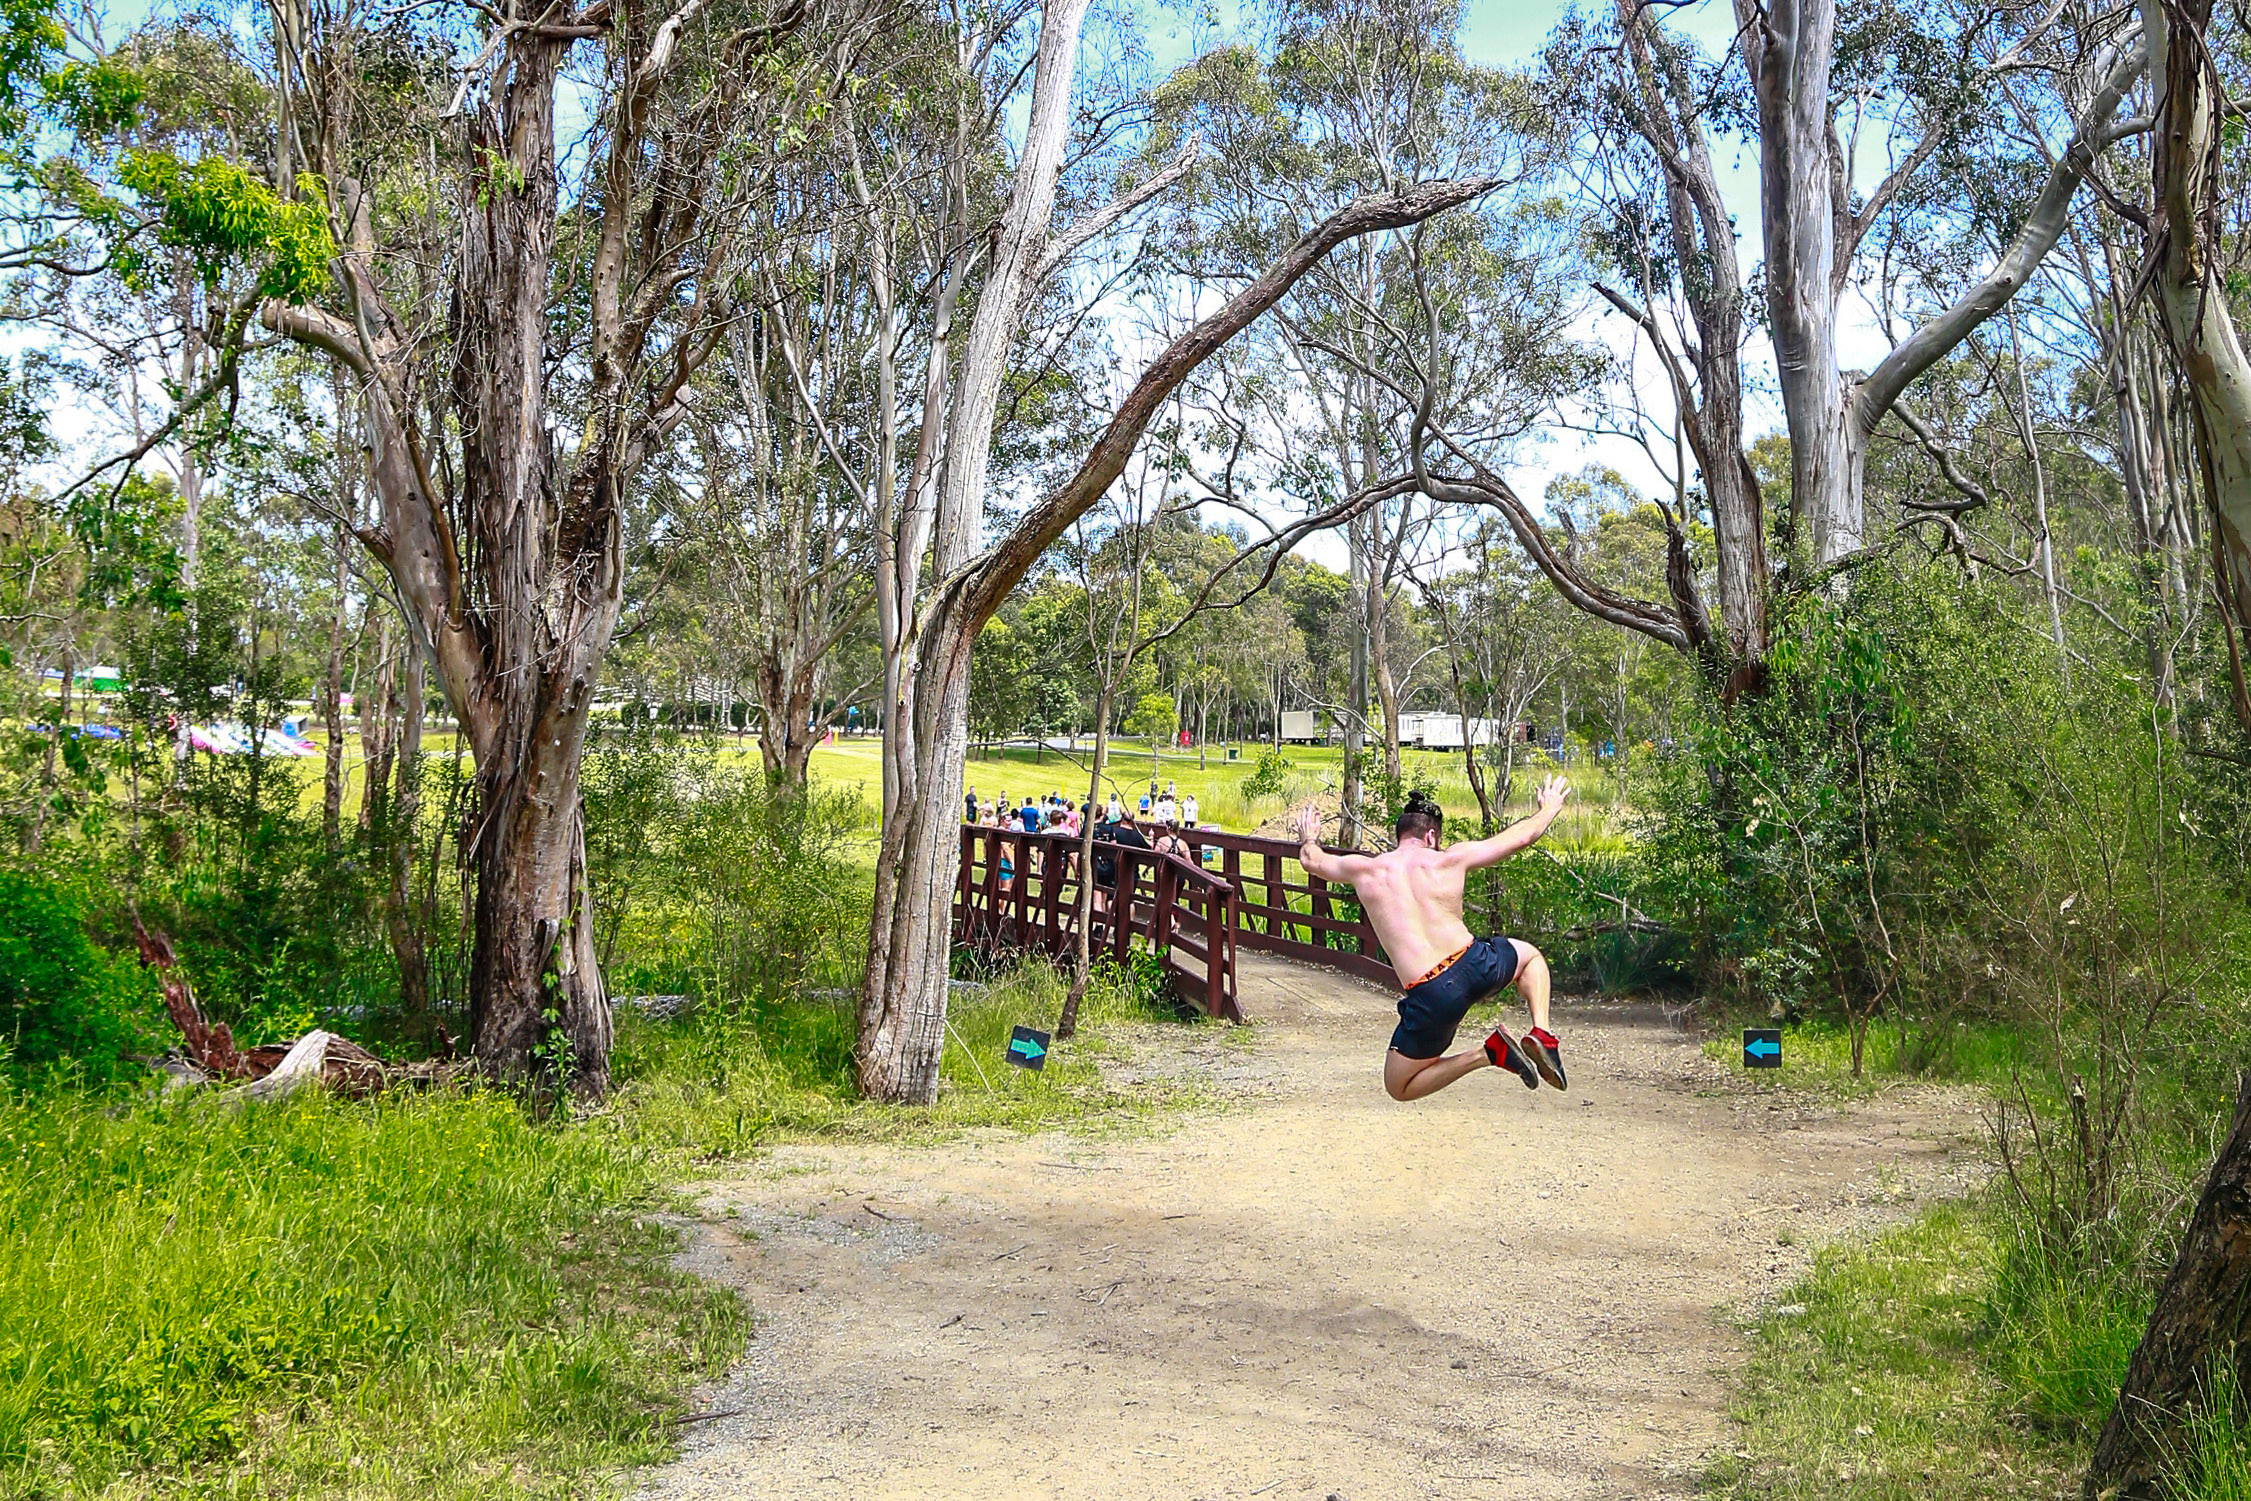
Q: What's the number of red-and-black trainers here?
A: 2